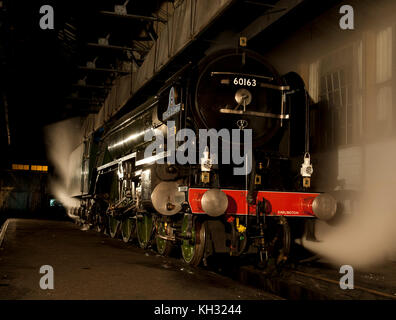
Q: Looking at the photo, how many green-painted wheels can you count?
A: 5